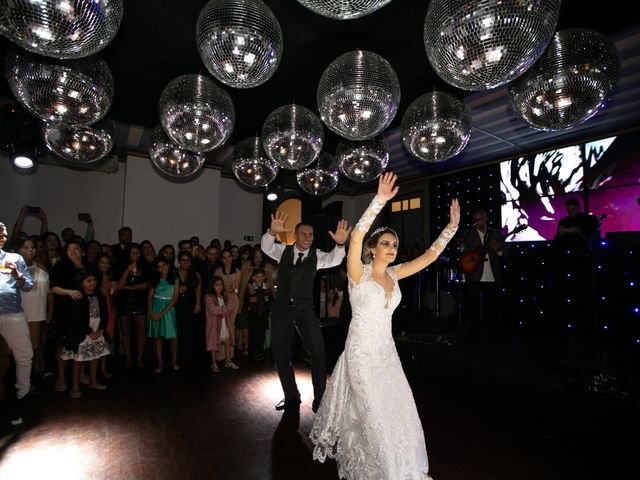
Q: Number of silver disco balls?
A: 15